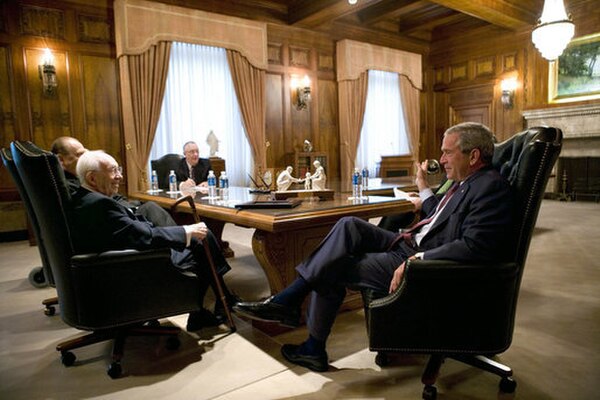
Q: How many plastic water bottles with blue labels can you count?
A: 6